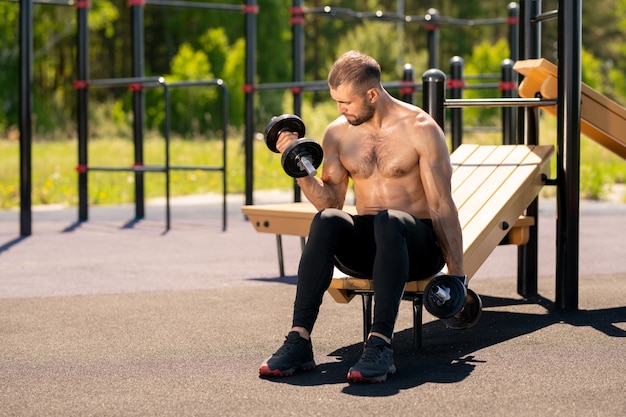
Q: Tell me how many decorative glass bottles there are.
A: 0